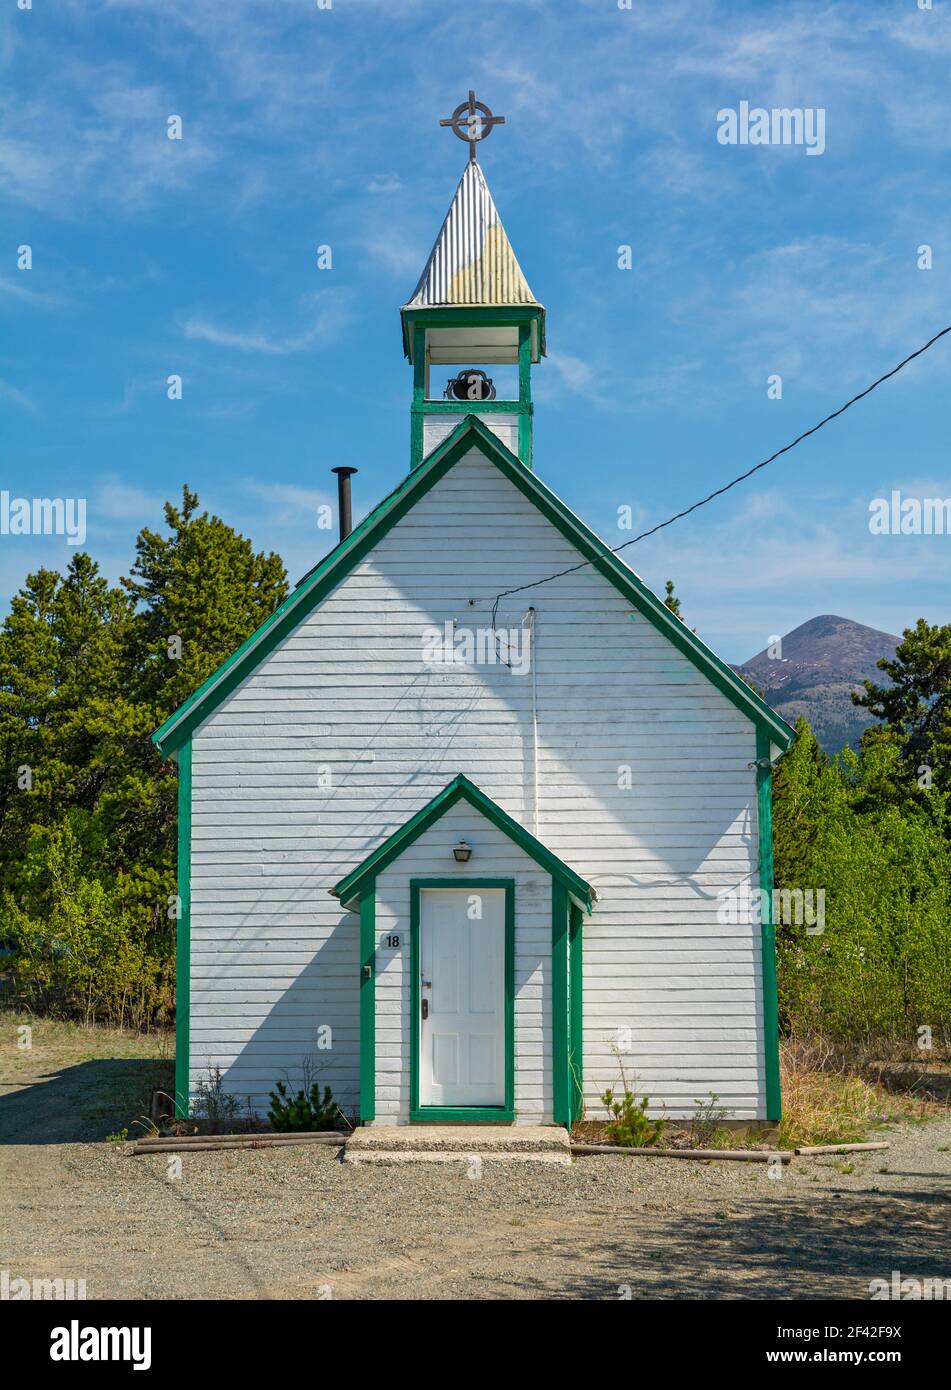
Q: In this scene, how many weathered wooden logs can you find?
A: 4